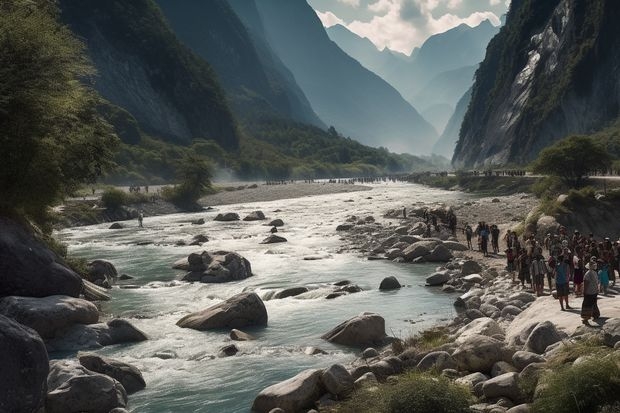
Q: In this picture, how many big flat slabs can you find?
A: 1